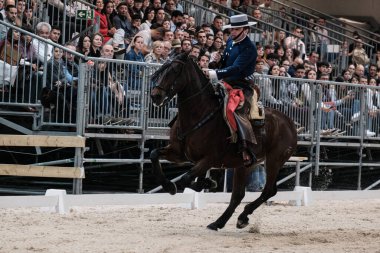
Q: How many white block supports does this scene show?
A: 3